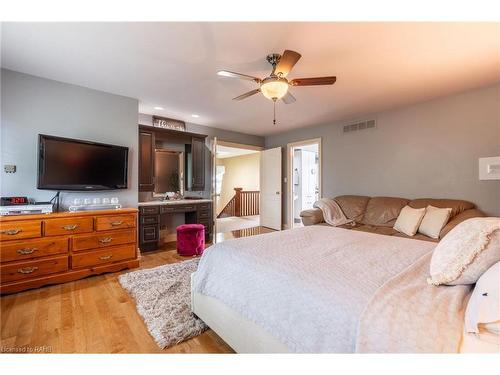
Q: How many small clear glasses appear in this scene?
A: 5